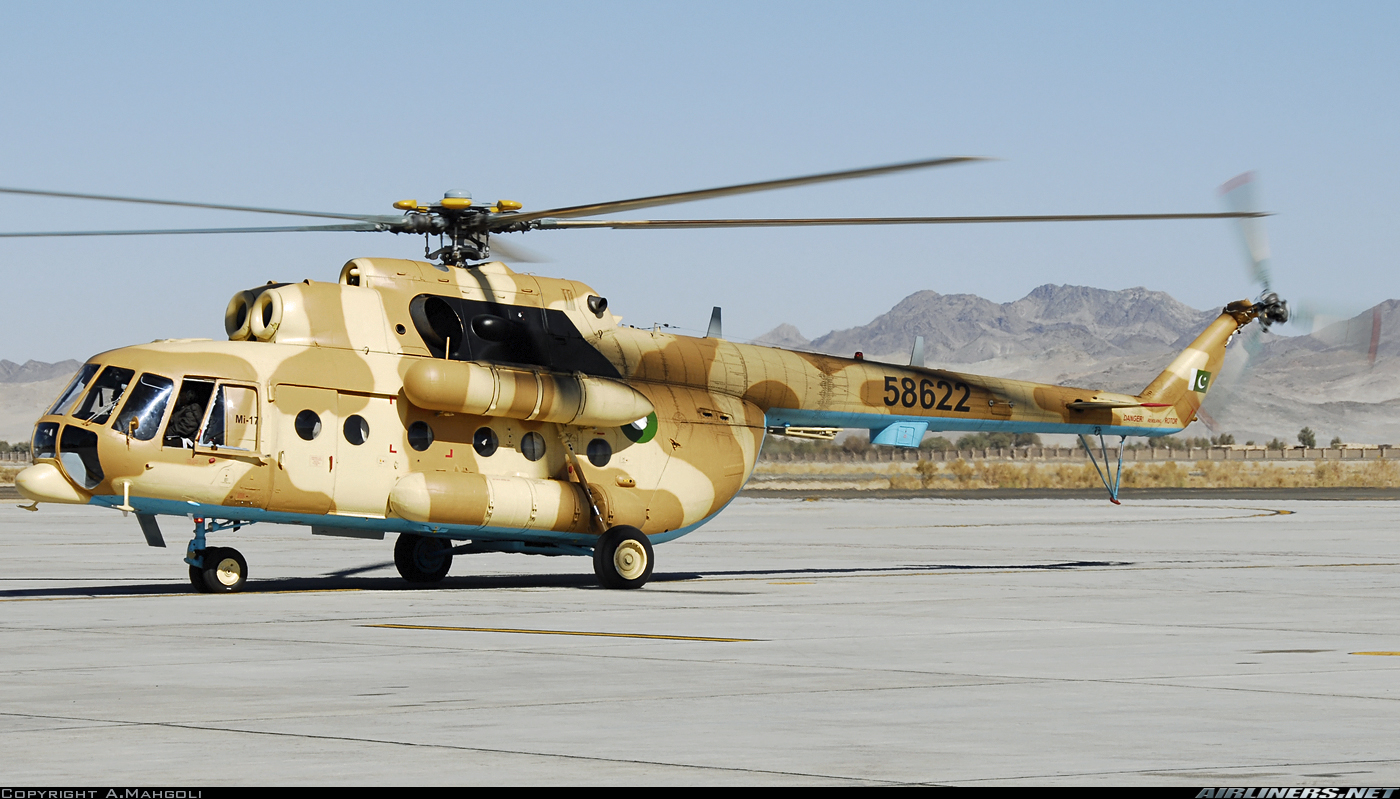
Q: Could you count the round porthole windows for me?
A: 6